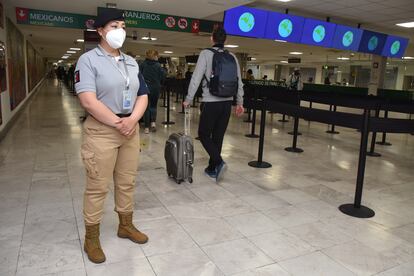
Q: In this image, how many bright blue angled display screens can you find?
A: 6